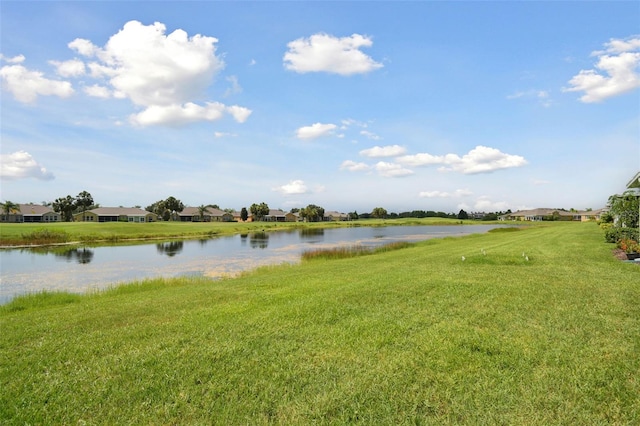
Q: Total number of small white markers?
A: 5